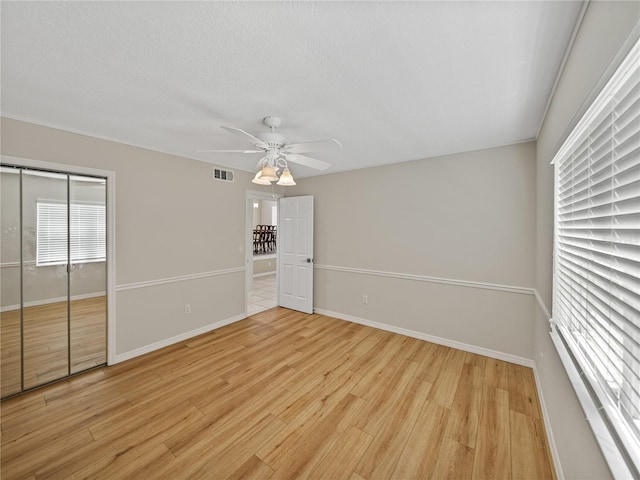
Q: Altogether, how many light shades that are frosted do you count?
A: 3